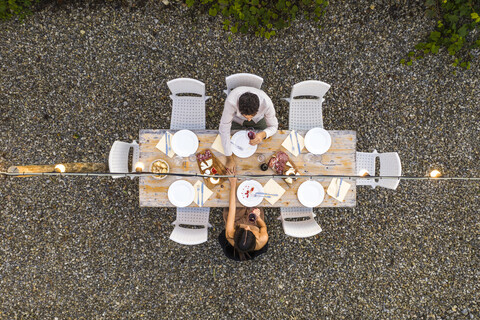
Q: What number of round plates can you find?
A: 6